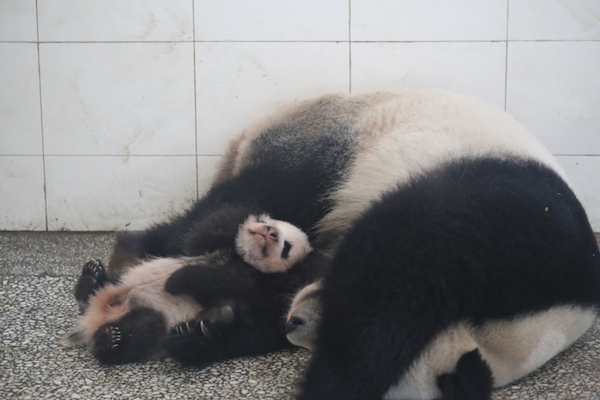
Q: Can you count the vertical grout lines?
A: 4